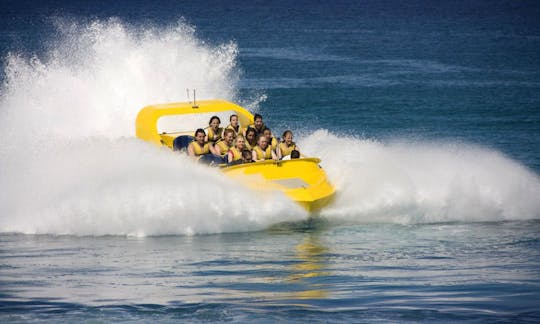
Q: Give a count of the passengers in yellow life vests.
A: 10